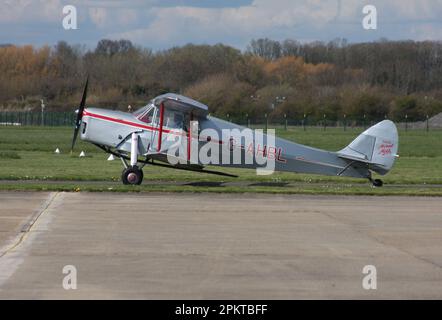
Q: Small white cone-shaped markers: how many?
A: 3